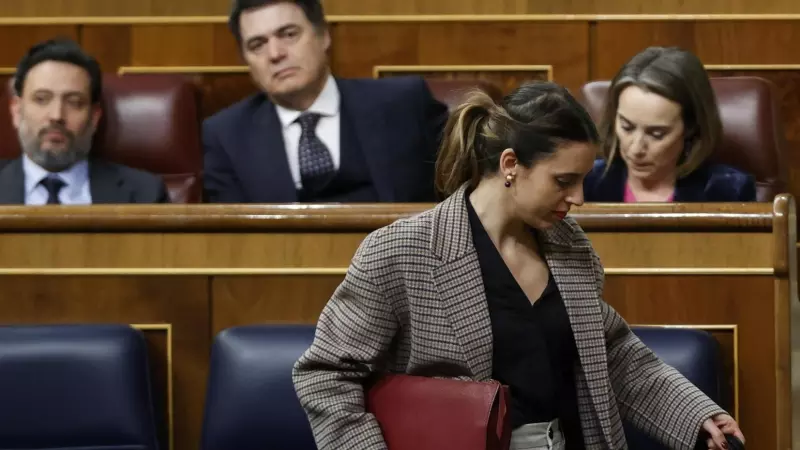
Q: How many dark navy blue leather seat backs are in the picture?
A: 3